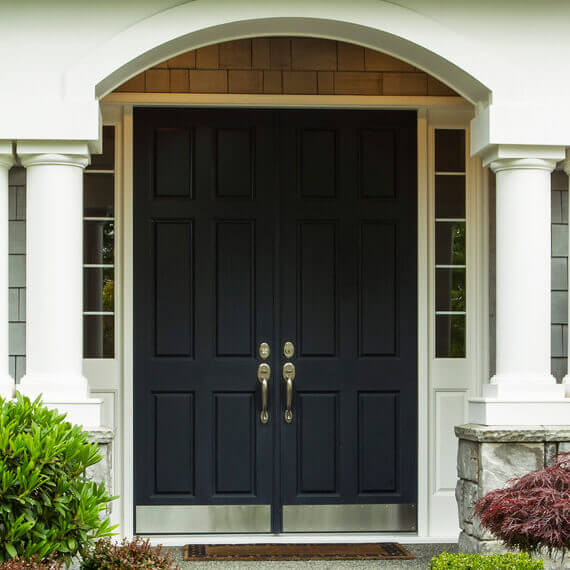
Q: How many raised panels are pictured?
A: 12